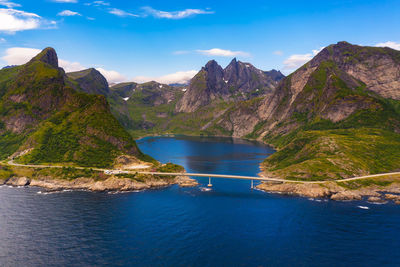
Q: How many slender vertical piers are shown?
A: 2